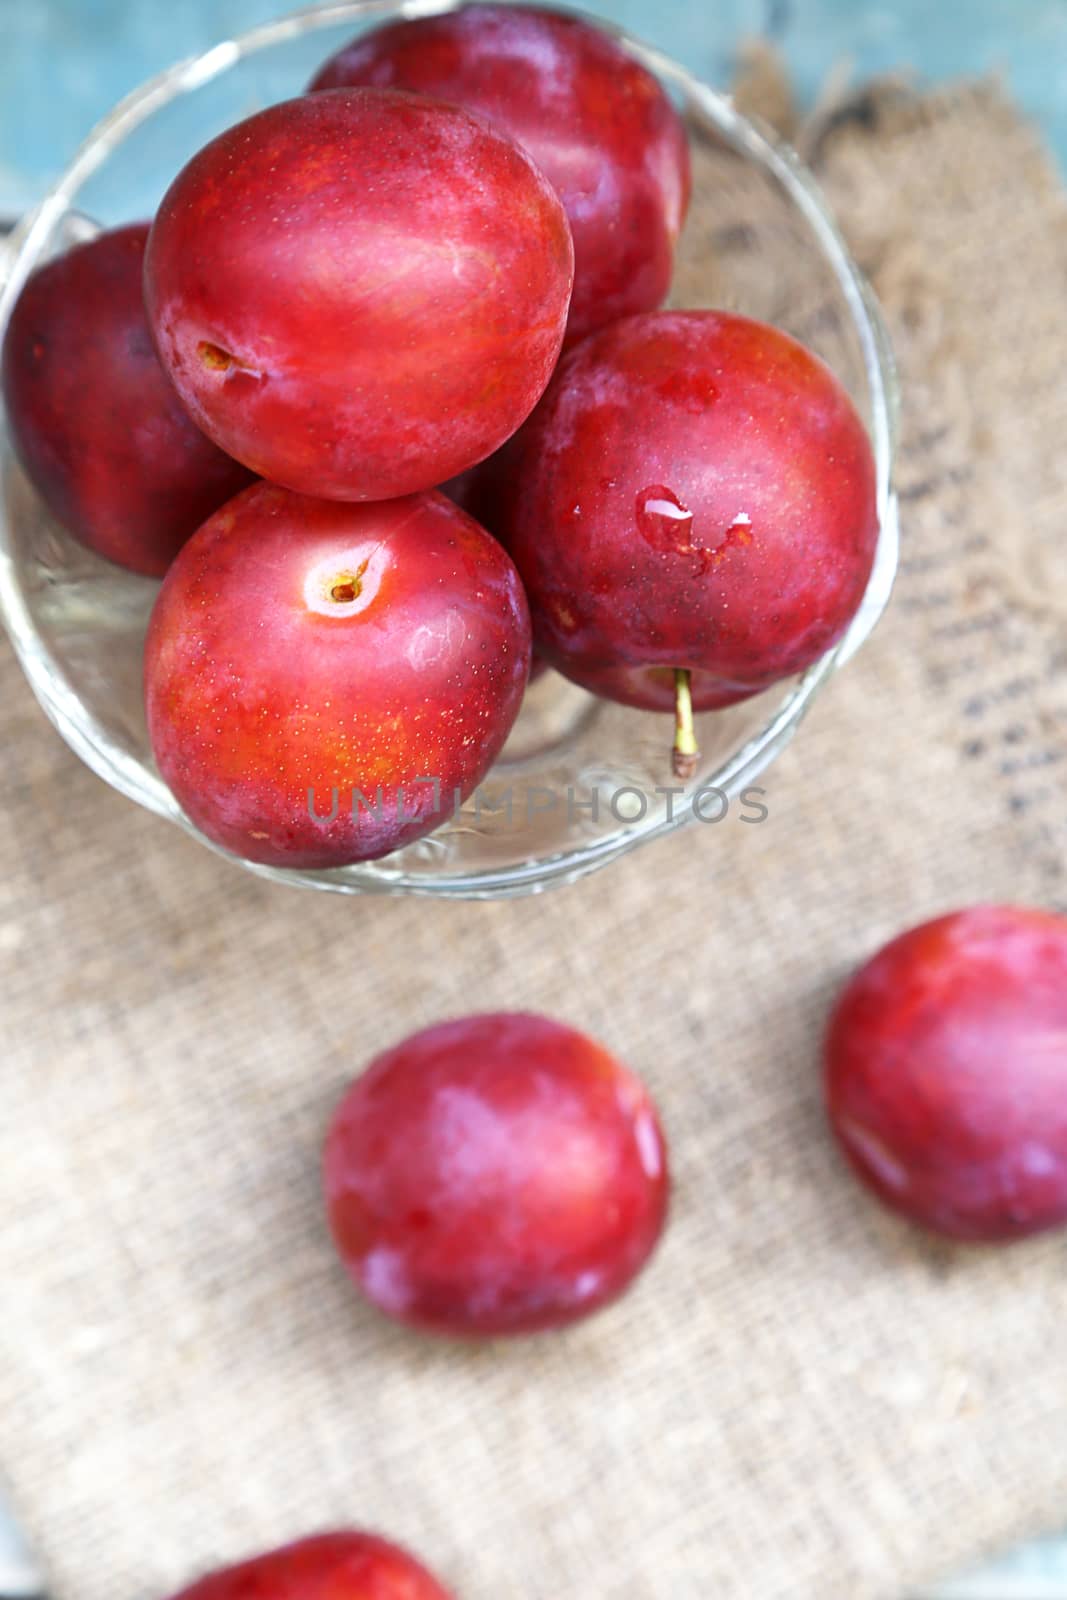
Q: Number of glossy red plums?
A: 8